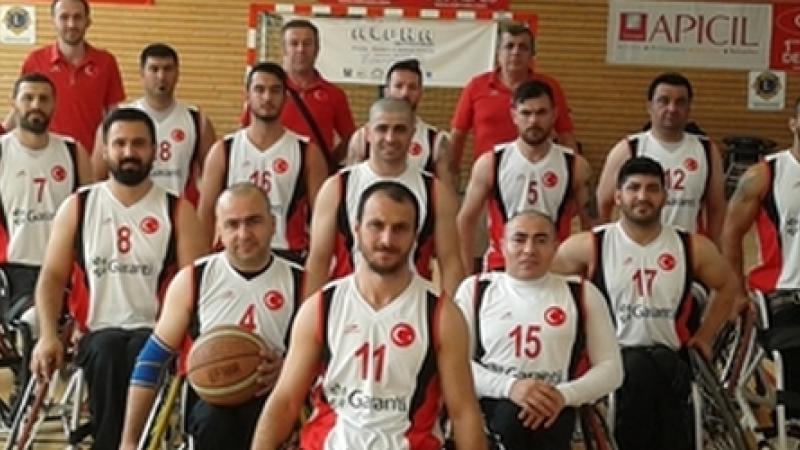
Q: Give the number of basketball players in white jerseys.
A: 13